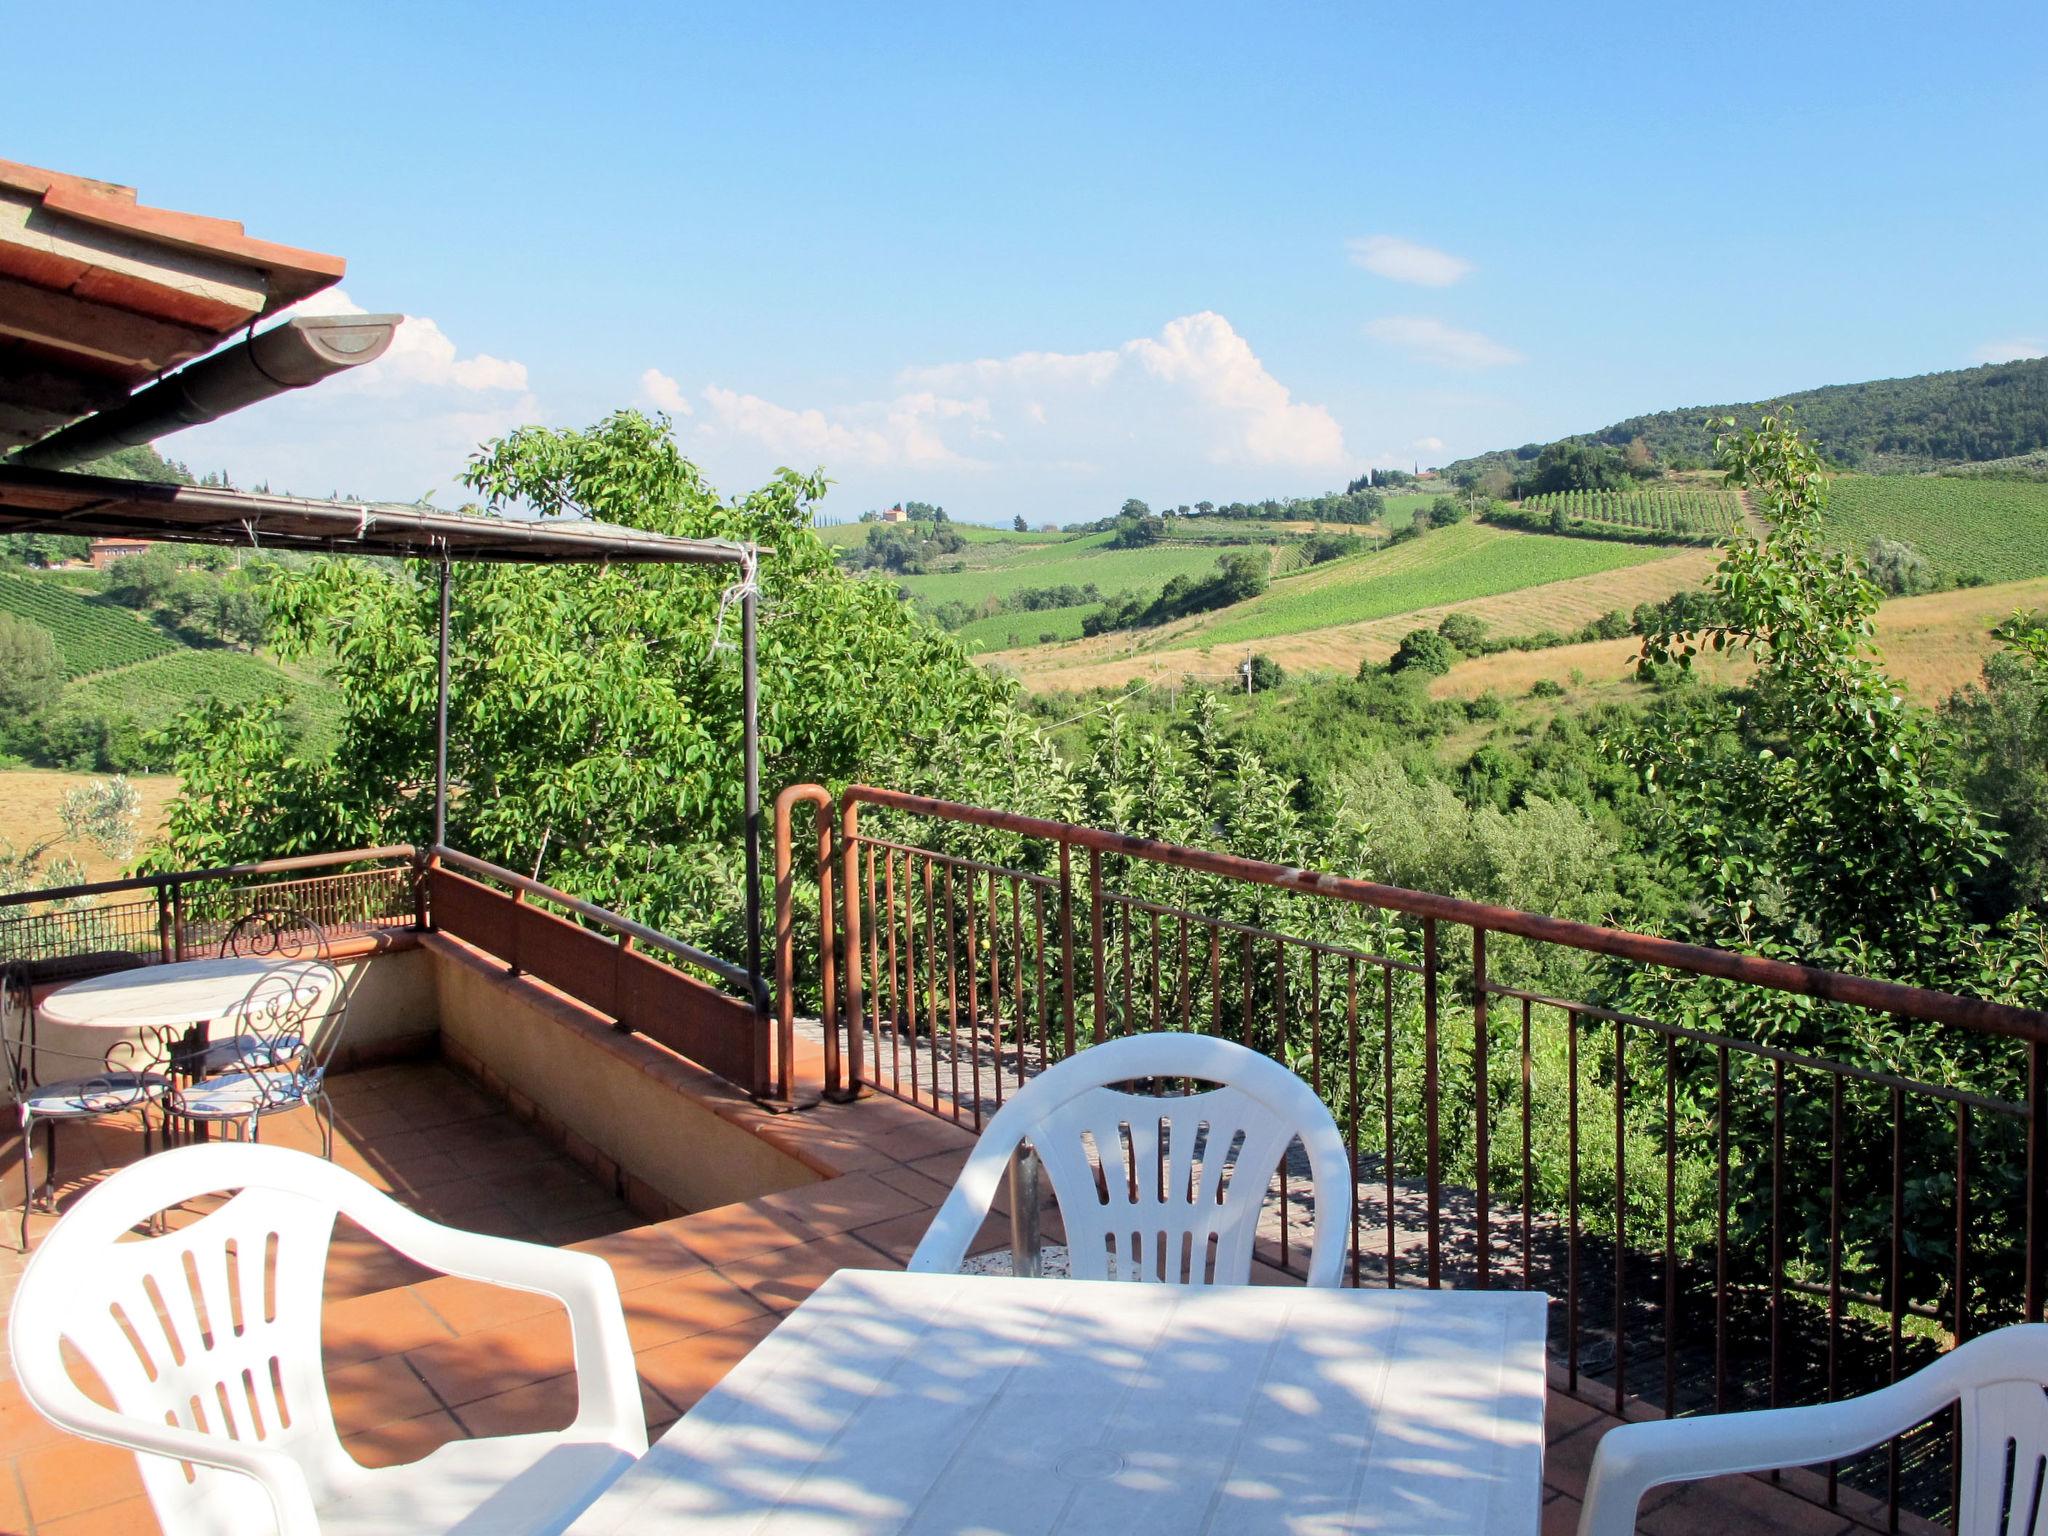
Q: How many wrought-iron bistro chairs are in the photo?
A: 3